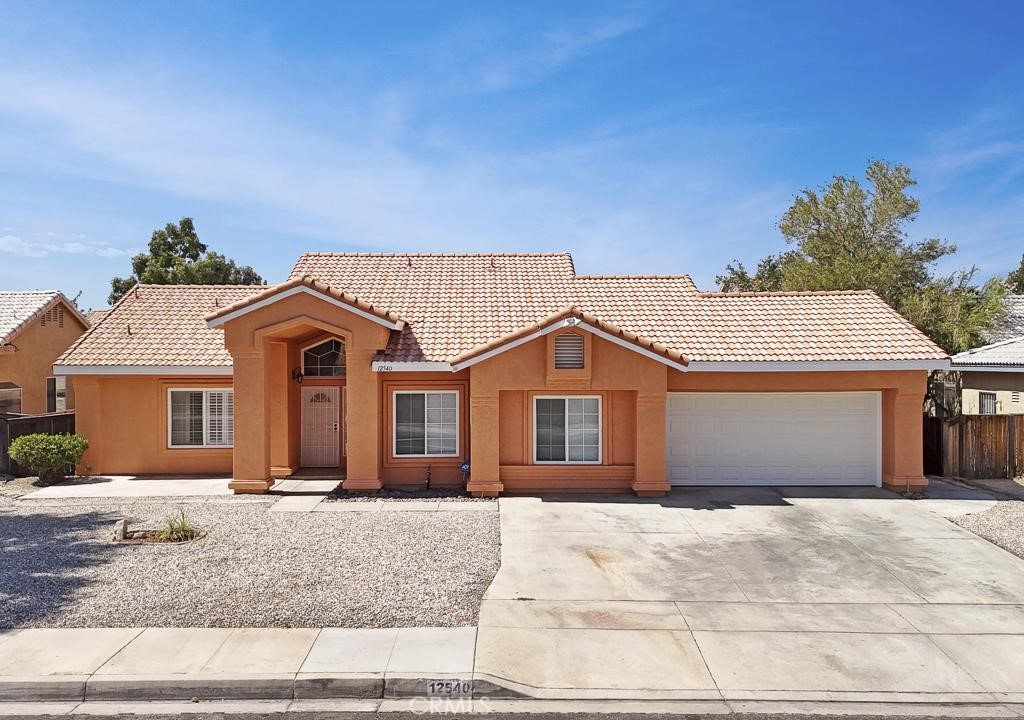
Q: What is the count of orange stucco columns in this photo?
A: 5